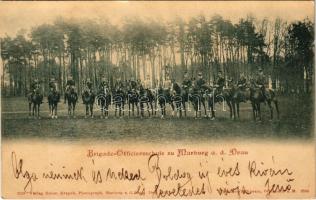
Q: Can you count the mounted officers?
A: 14